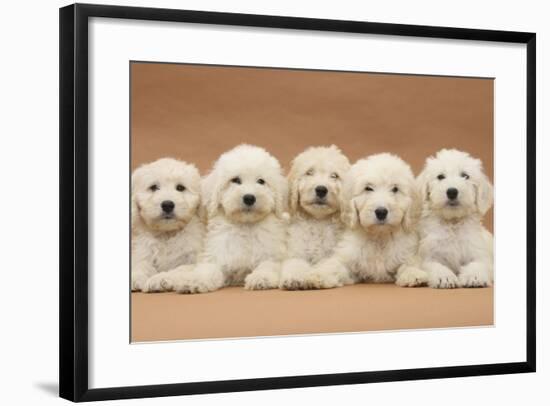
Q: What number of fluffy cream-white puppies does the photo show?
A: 5